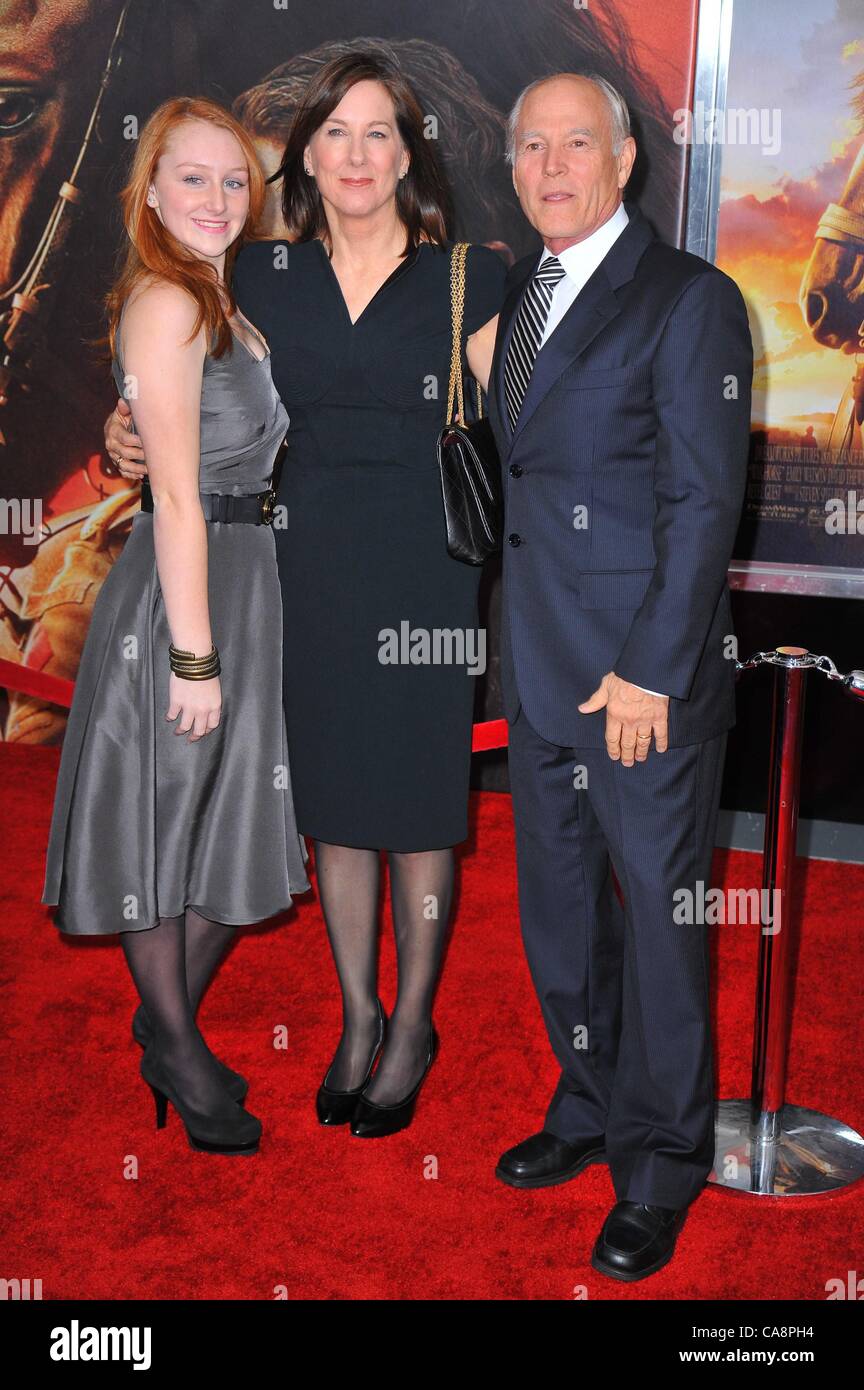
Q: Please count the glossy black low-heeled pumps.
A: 2